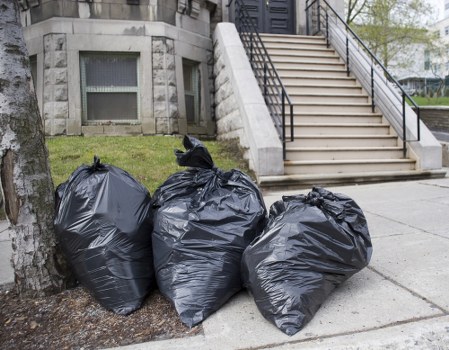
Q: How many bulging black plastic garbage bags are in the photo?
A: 3